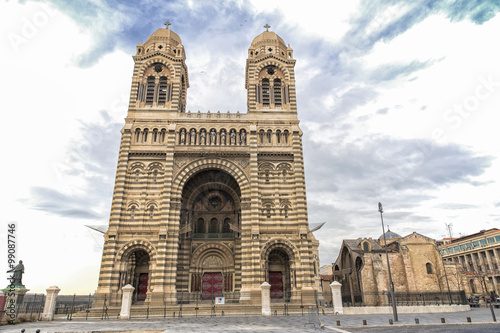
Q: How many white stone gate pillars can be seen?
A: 4